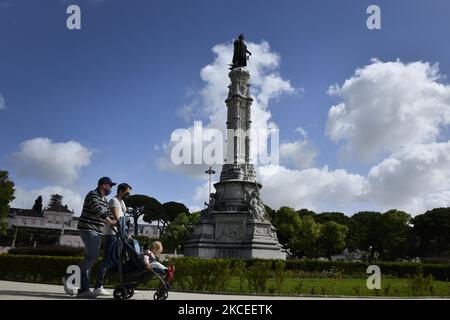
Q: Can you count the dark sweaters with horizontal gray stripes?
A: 1